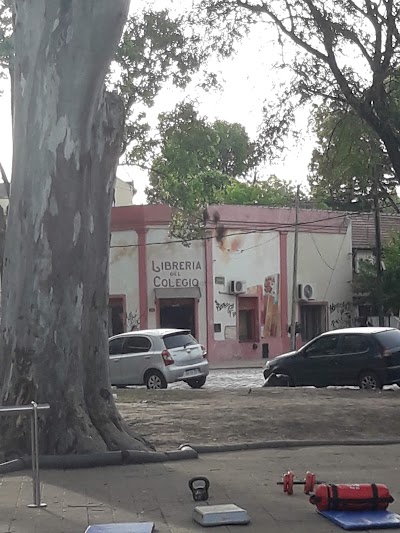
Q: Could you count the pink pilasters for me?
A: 3